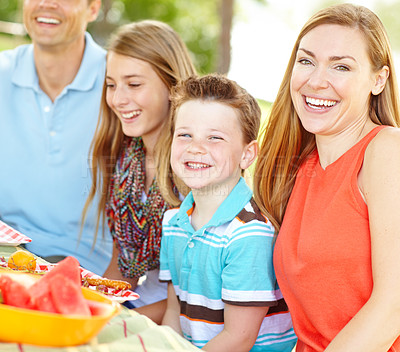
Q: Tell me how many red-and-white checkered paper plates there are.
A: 2